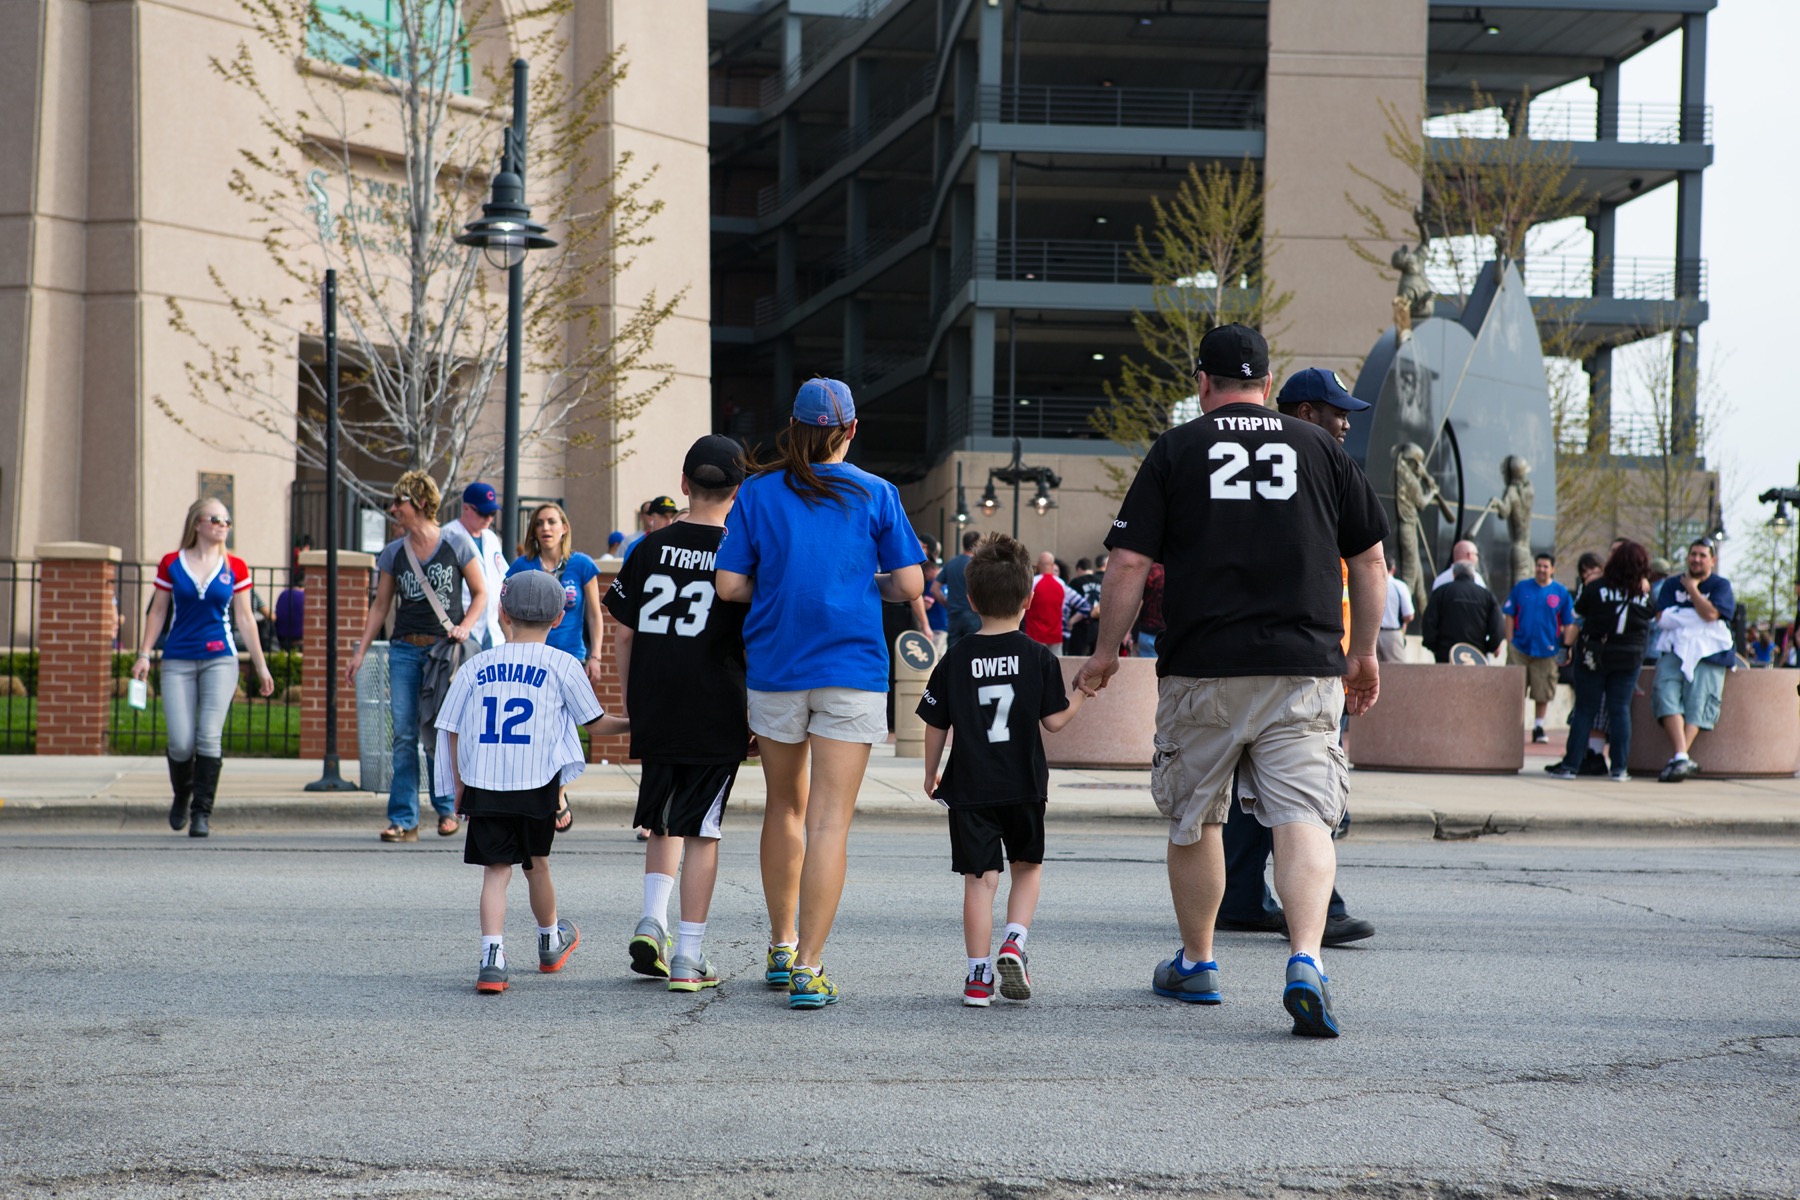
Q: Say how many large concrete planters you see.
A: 3